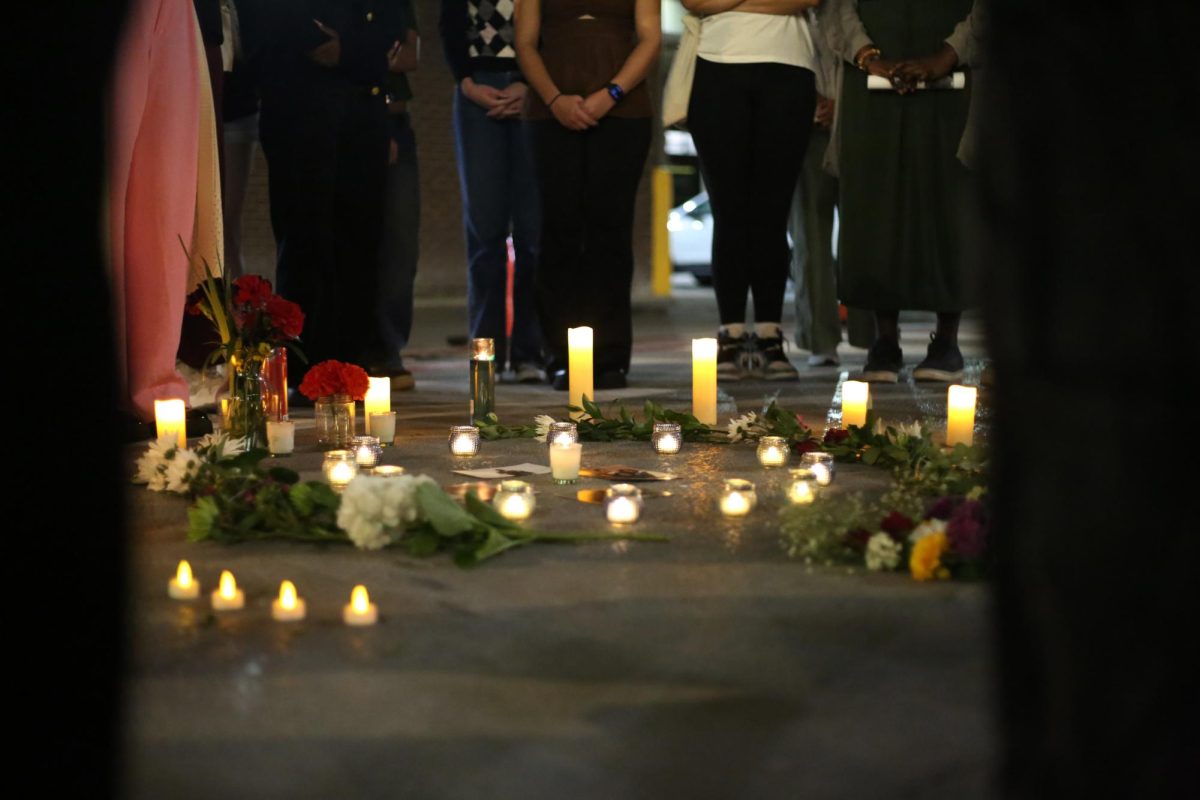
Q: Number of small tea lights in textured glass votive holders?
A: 12